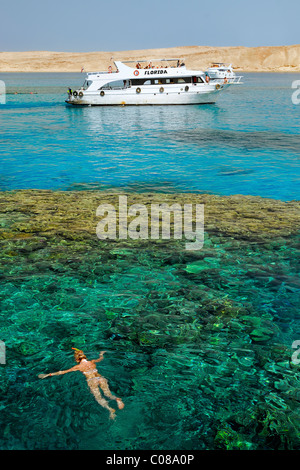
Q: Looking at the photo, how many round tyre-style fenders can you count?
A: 7